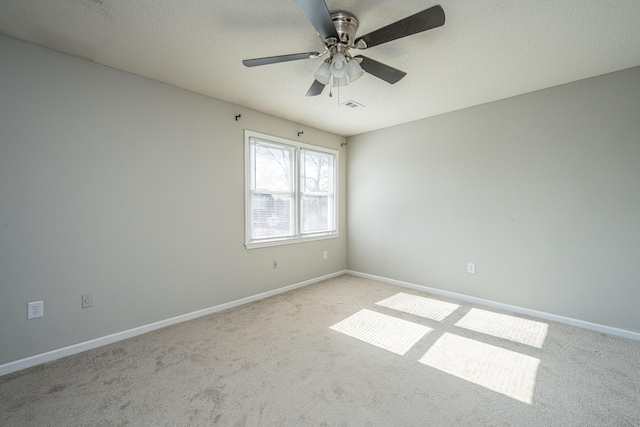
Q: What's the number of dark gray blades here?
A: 5